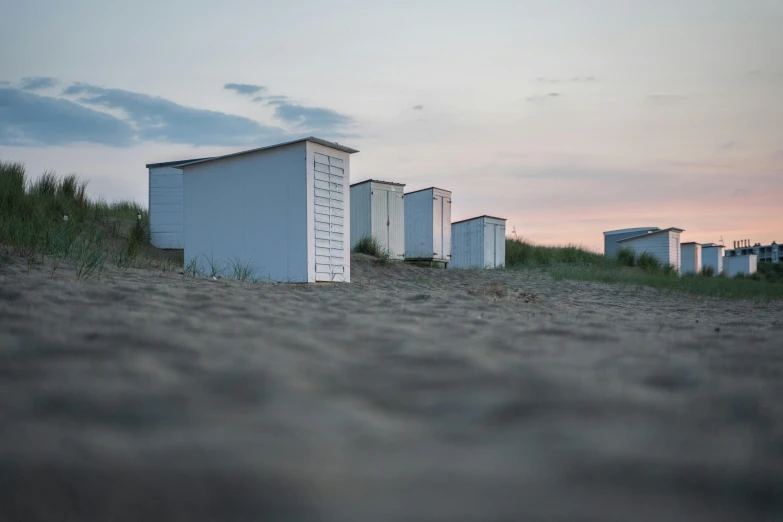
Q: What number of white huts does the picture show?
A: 10